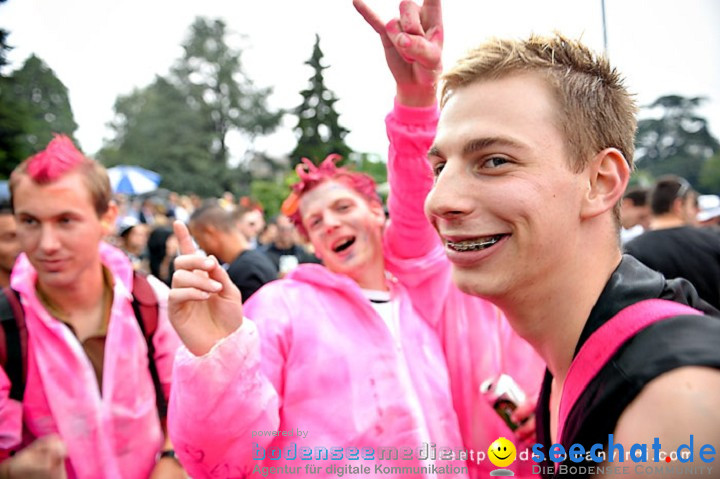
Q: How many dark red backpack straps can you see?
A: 2